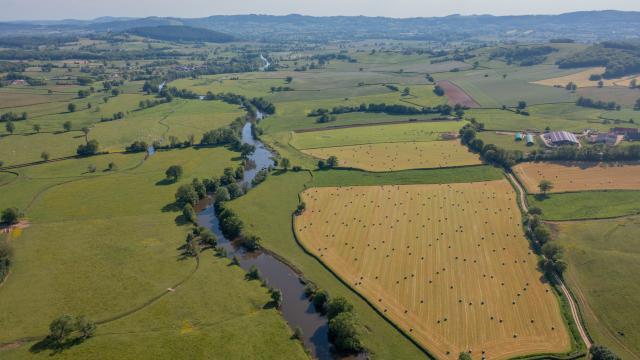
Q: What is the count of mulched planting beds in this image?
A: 0